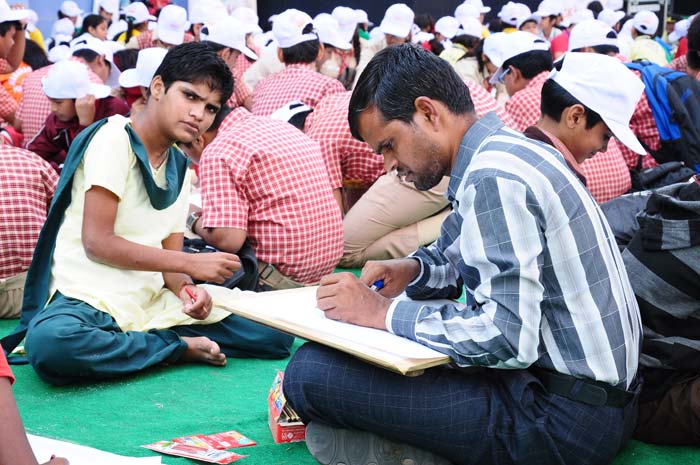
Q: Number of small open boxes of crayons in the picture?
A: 1